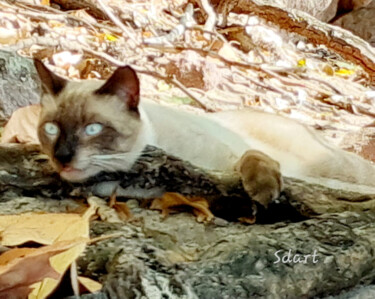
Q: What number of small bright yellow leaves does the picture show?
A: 3